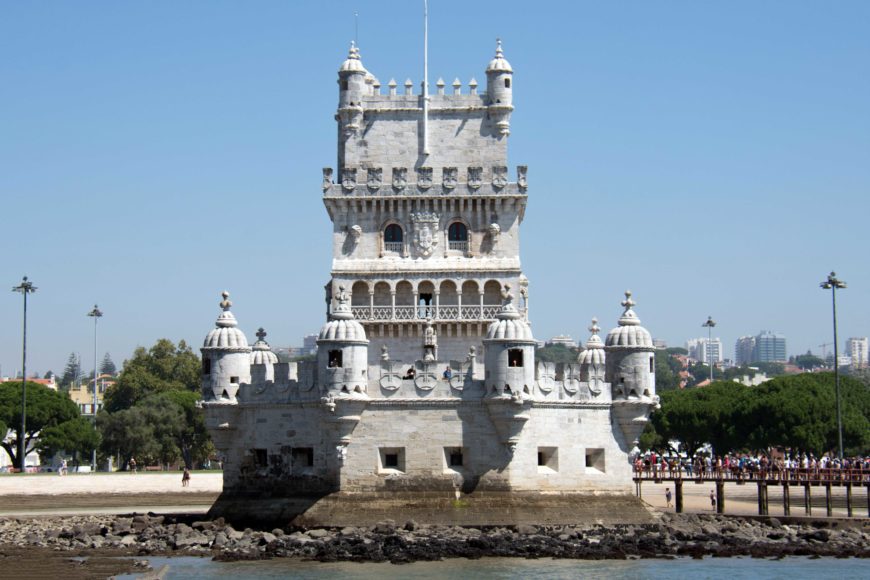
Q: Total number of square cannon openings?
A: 6